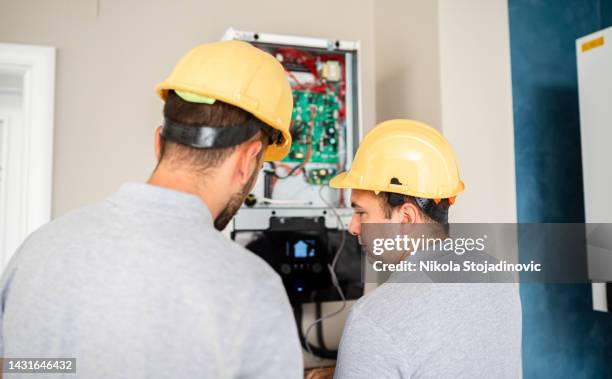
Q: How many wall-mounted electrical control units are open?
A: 1